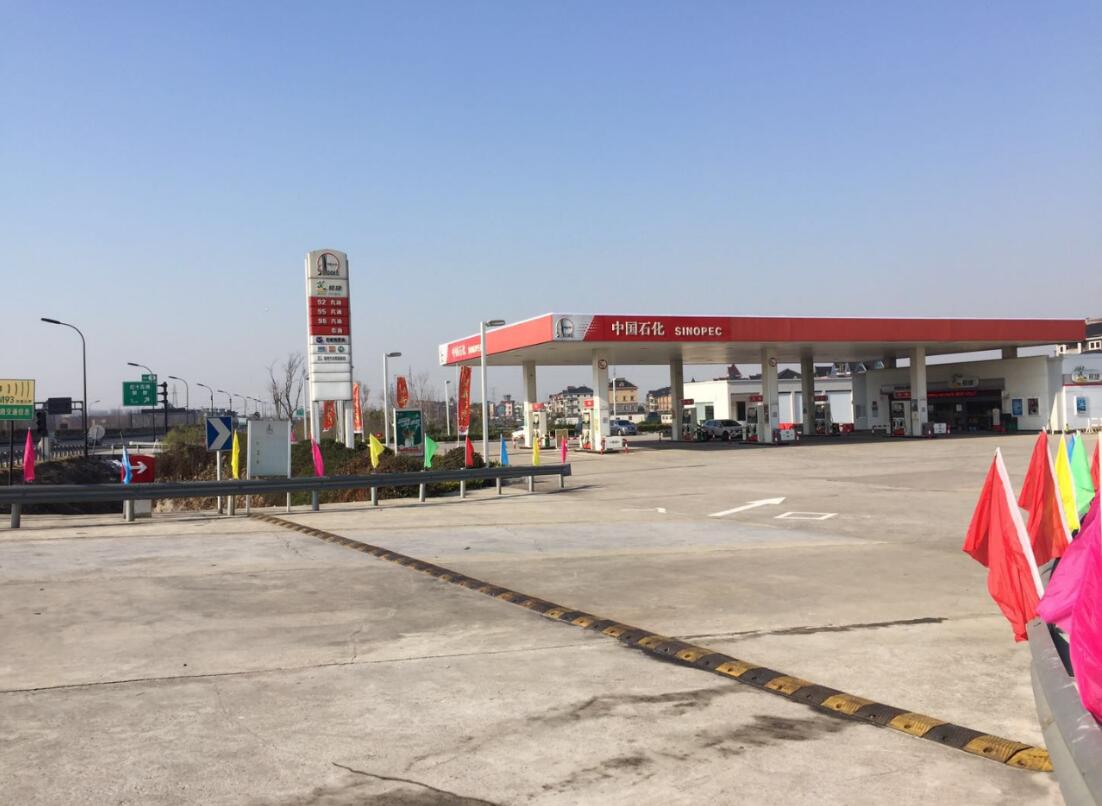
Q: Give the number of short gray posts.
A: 10